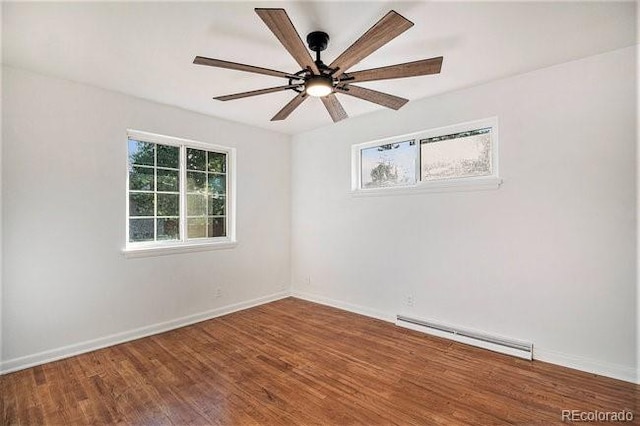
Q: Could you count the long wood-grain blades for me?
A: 8